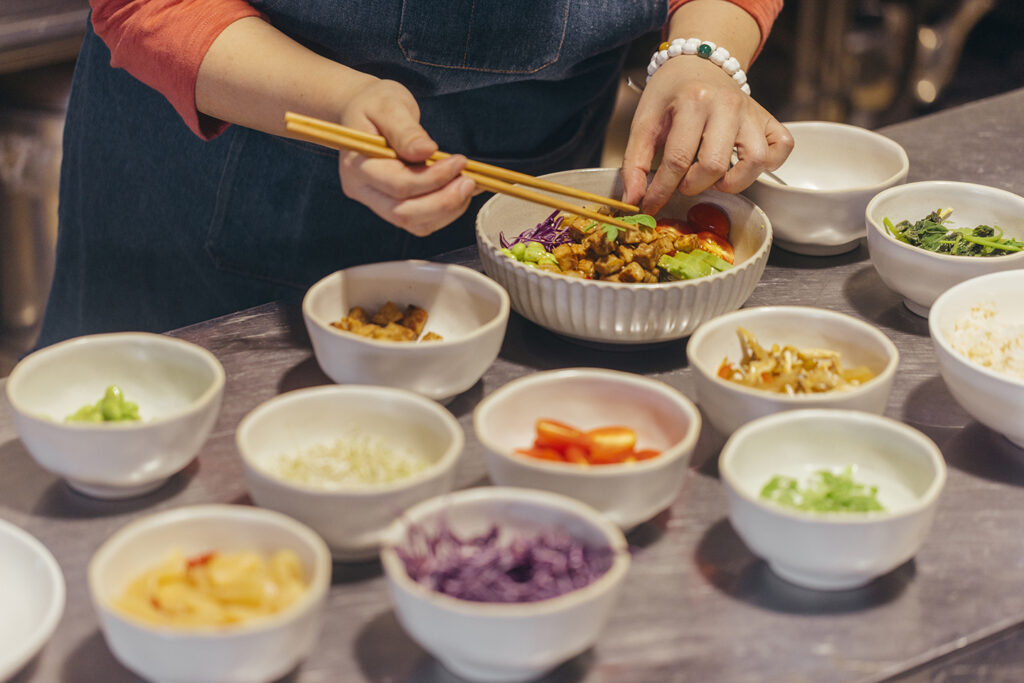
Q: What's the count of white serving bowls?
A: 13